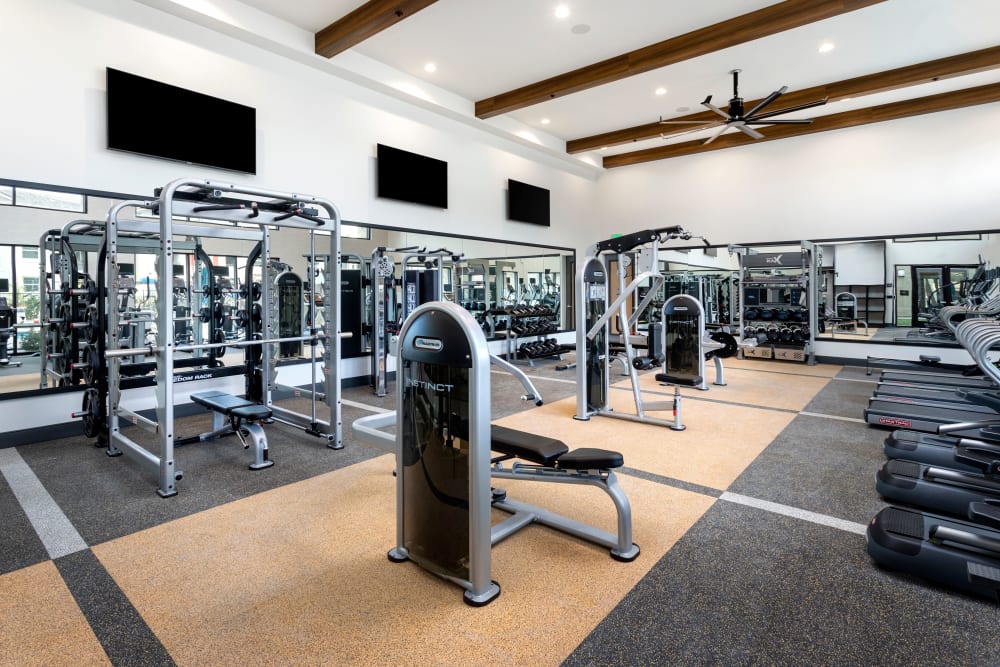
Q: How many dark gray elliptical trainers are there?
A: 3